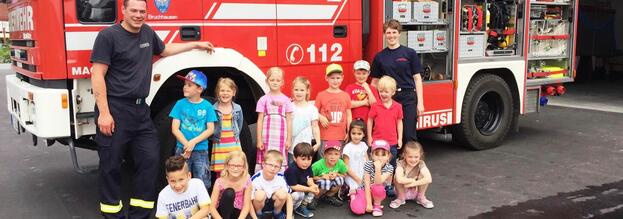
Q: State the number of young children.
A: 15